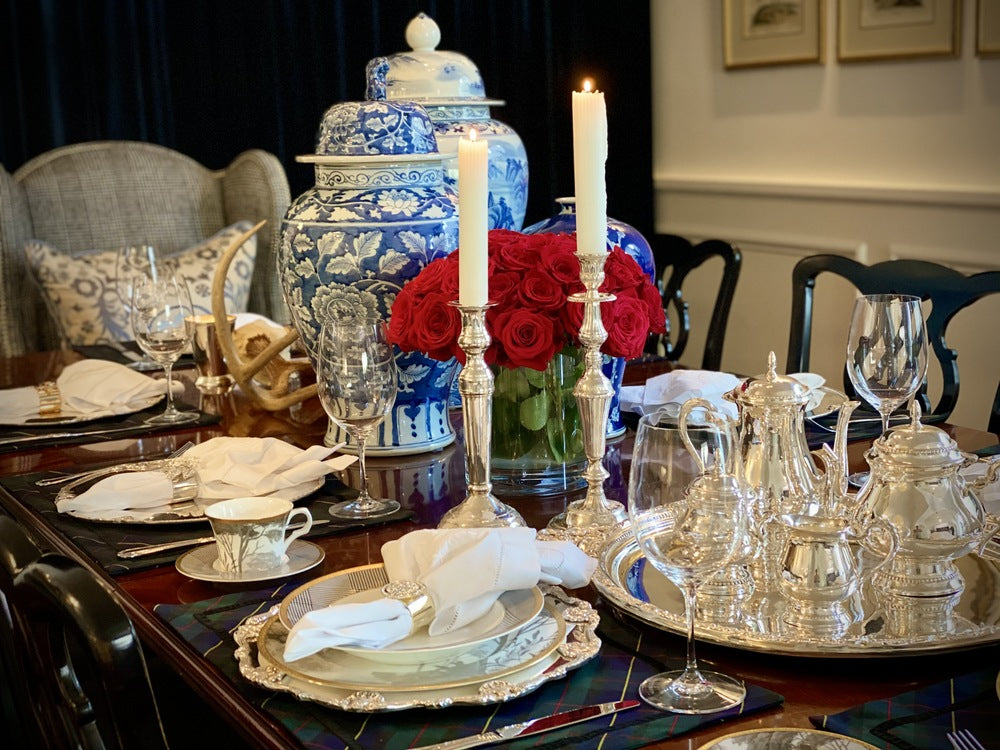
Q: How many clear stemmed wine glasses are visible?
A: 5